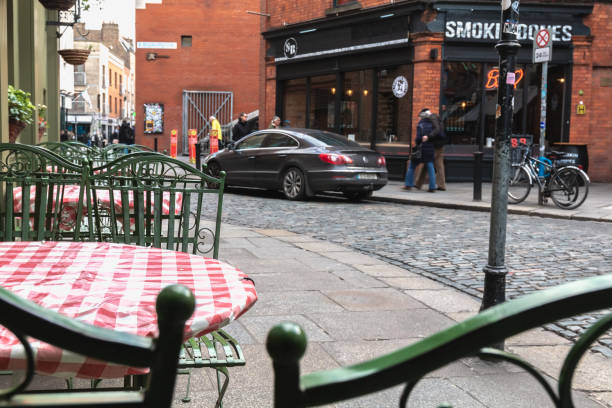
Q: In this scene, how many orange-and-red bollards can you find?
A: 3